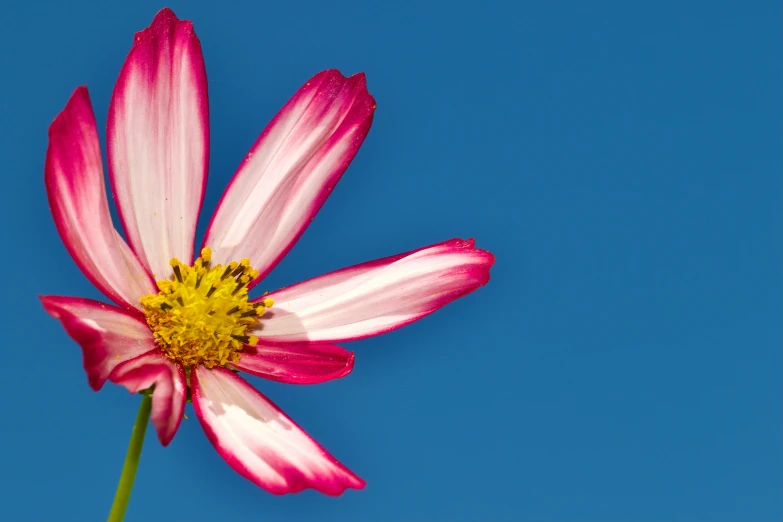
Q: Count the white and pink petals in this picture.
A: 8